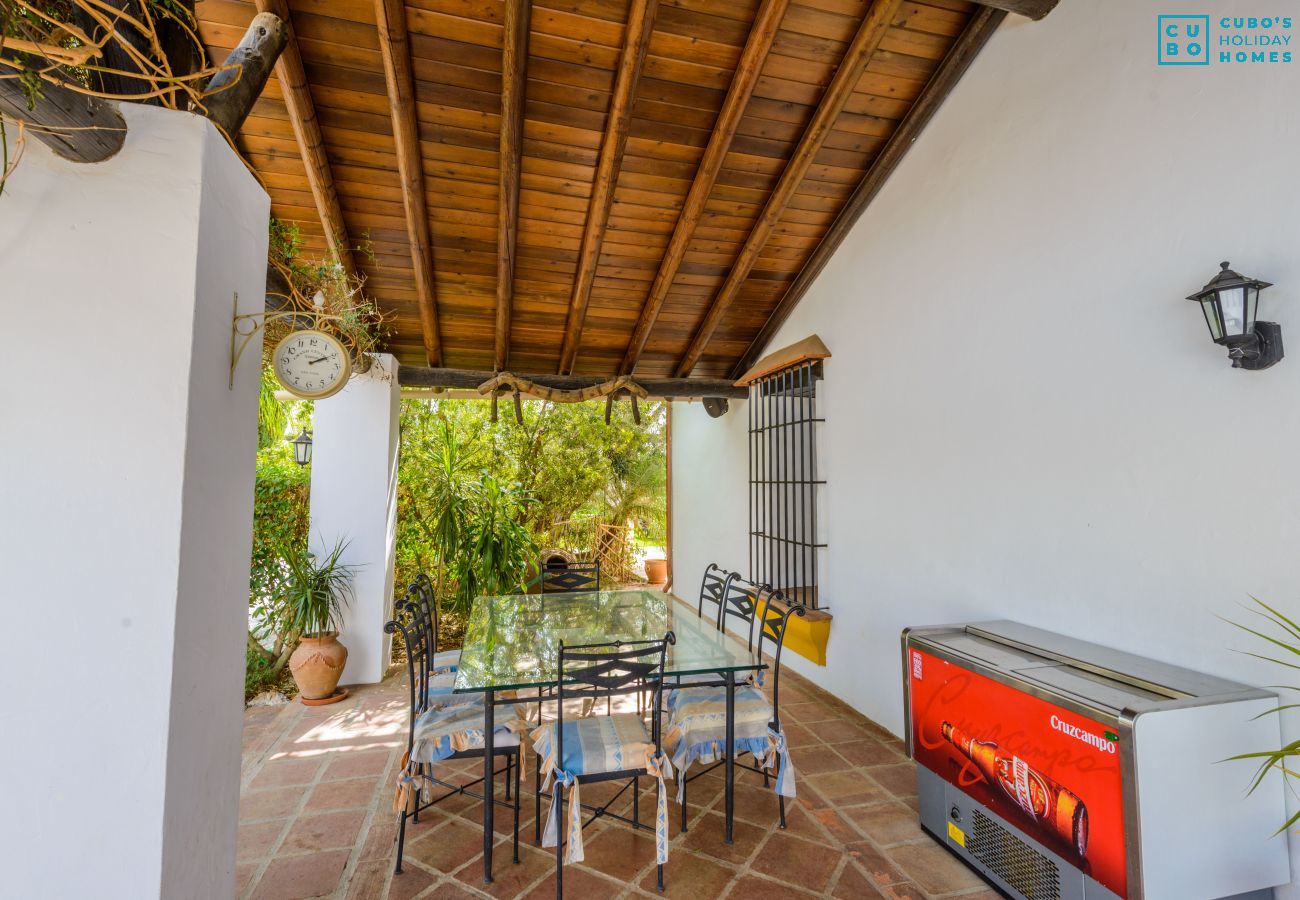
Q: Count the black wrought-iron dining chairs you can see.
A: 8